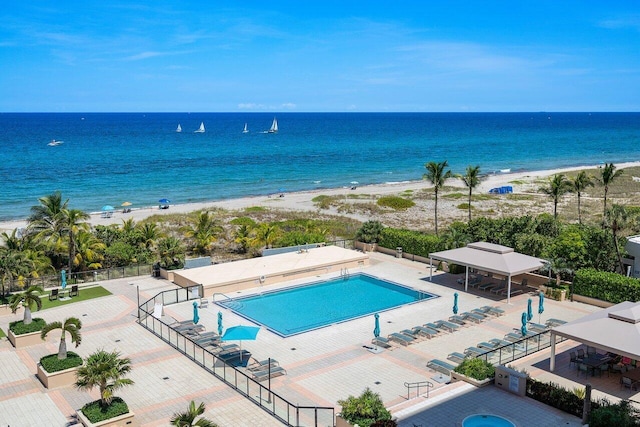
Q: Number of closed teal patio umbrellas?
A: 8